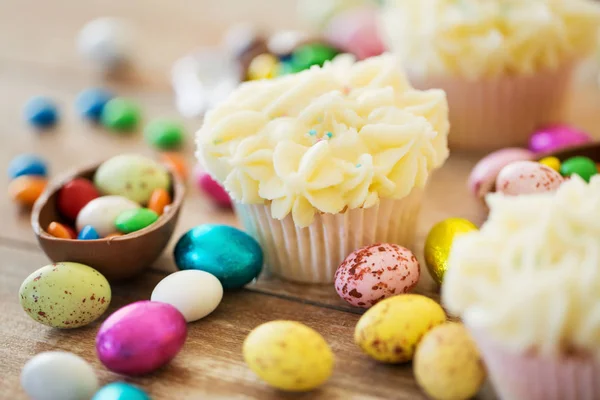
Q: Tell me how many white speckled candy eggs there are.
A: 0